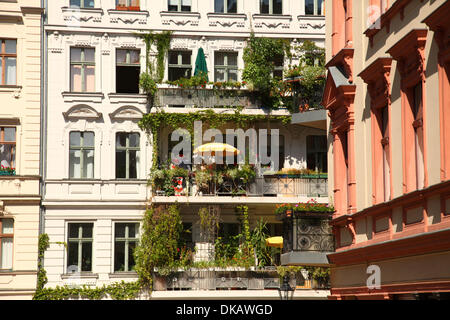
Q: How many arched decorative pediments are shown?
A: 2